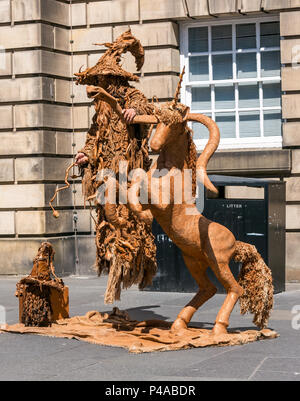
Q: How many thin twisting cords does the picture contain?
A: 1